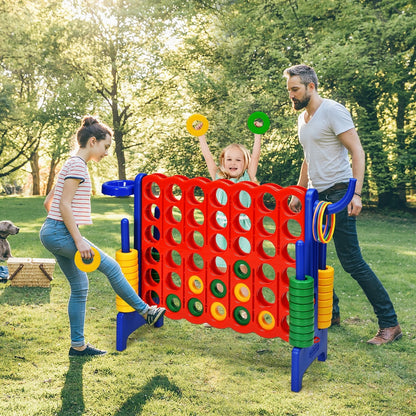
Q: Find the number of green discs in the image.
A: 15